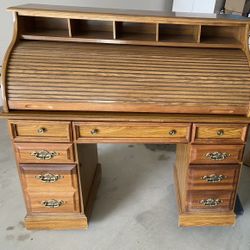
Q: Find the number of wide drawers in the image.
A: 1